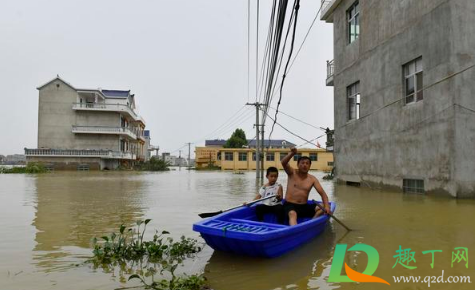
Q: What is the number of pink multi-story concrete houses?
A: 0